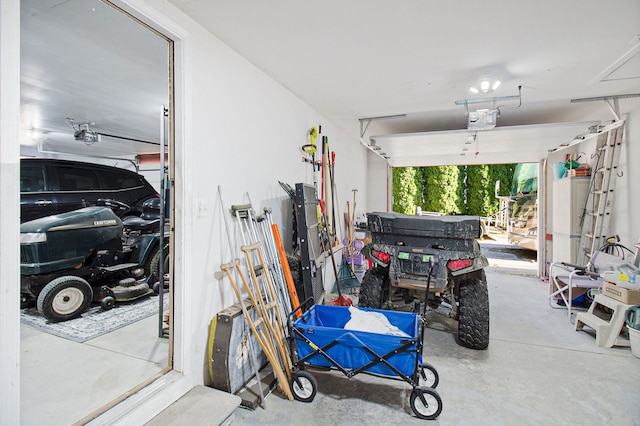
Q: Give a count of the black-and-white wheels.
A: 4